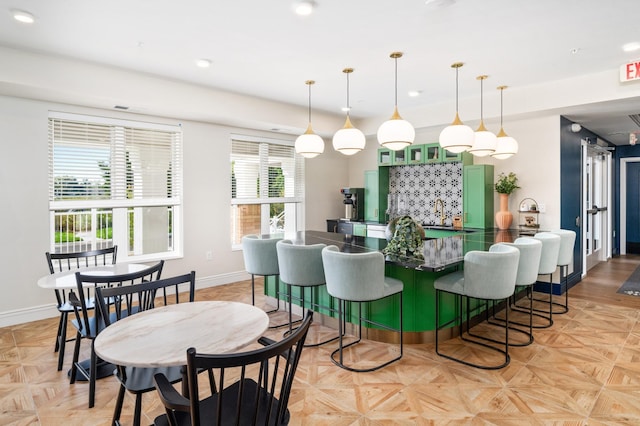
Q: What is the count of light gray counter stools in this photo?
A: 7